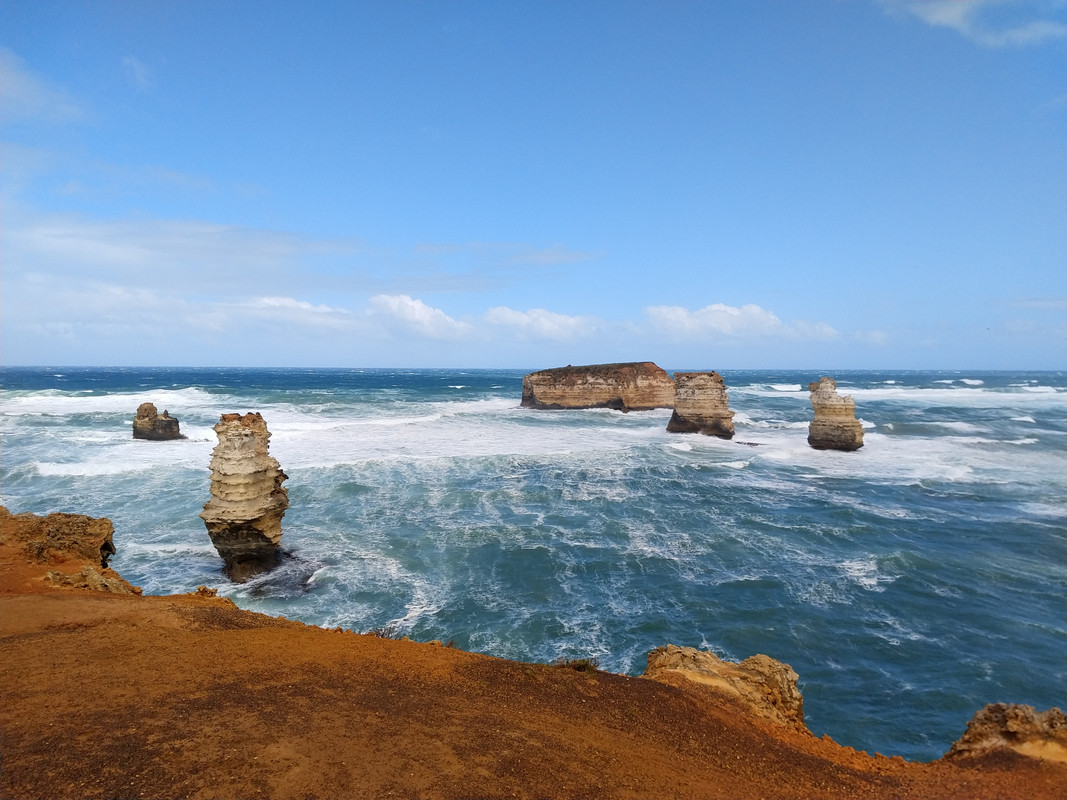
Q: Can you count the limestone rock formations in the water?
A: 5